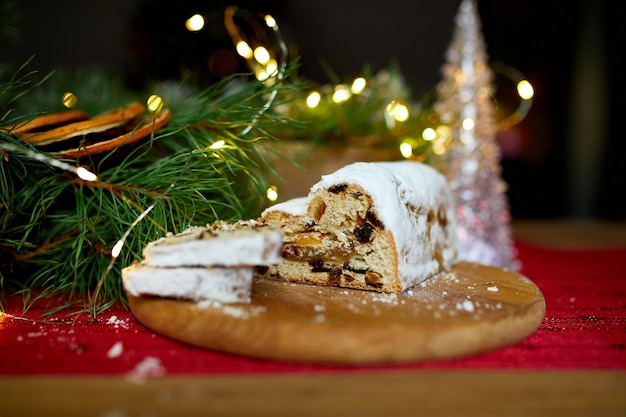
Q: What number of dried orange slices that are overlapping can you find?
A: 3